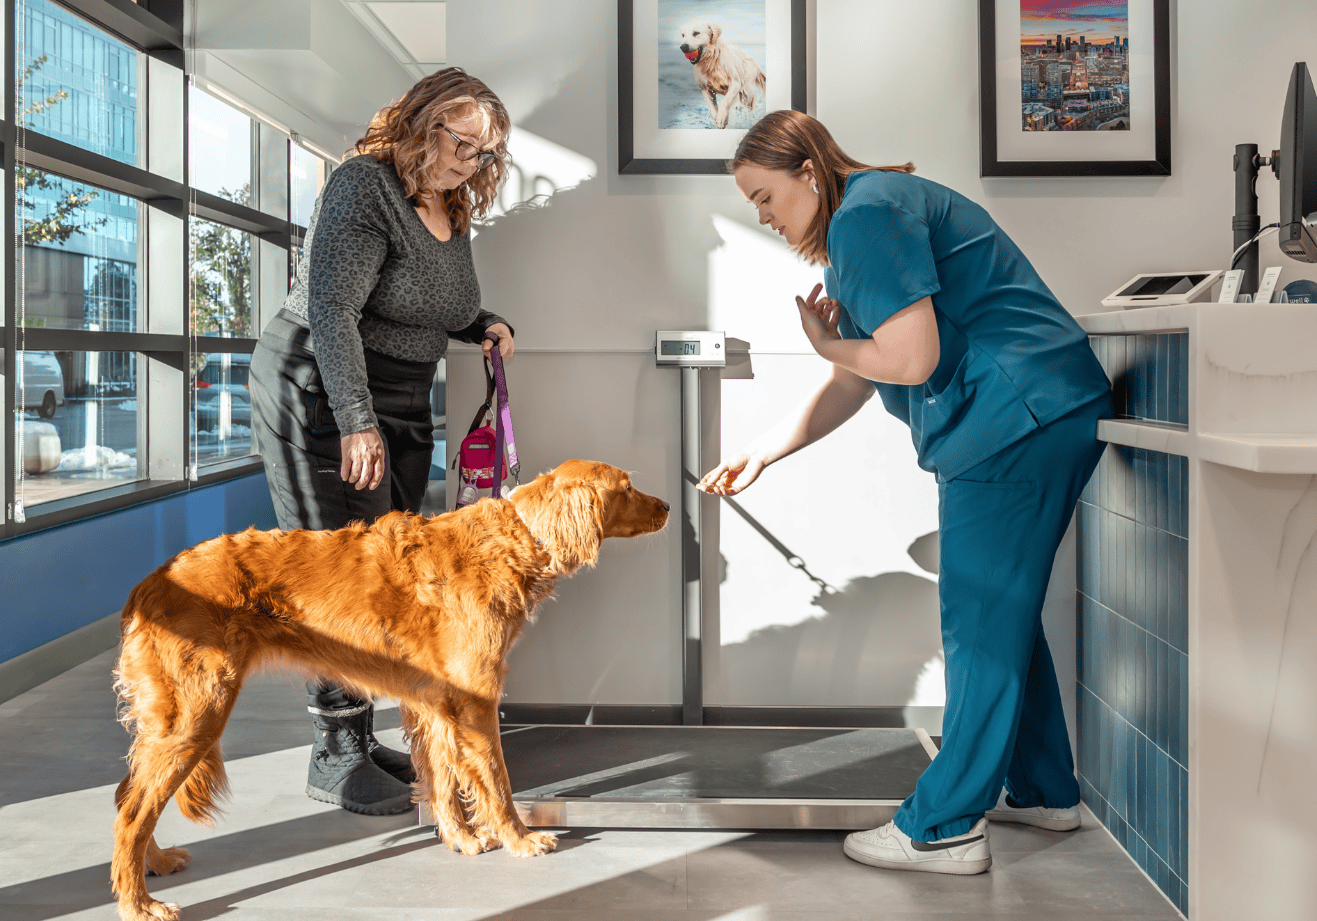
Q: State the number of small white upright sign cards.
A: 2